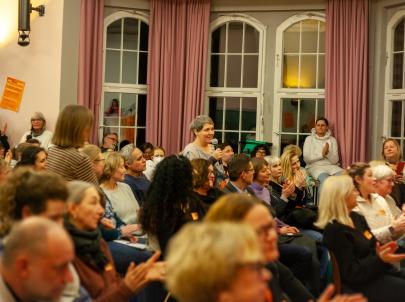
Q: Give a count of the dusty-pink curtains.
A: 3